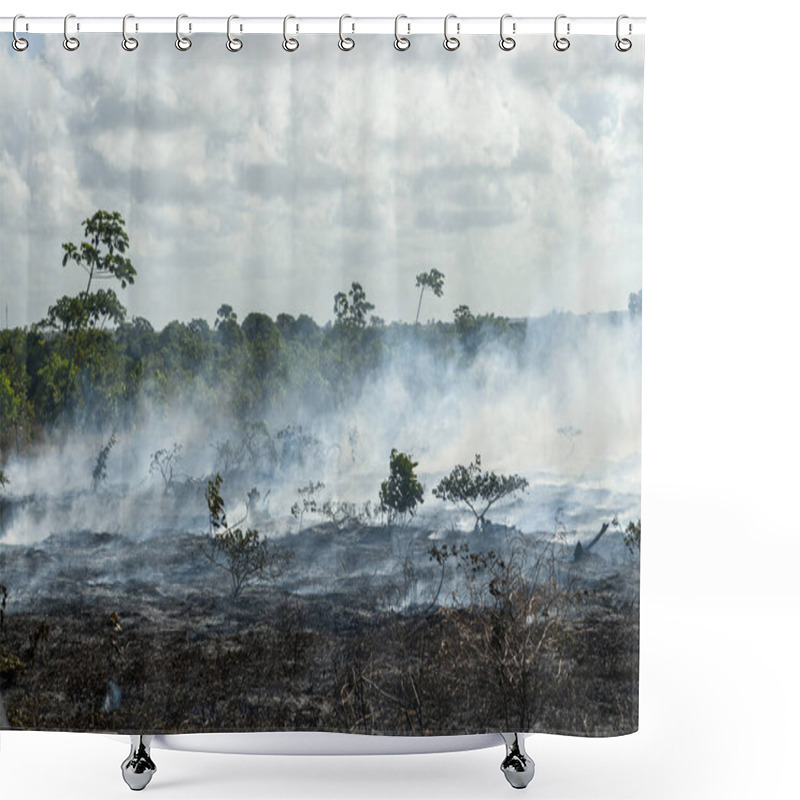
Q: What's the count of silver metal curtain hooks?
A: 12